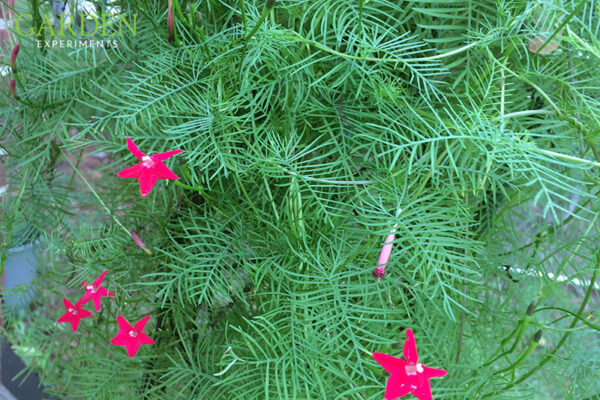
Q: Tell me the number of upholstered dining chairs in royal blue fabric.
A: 0